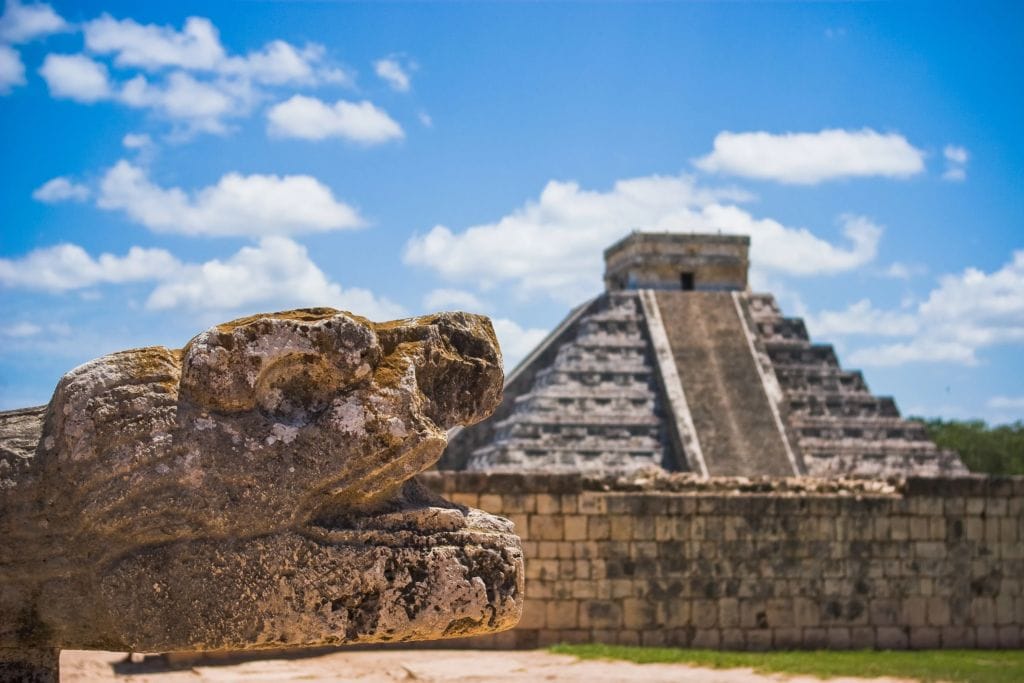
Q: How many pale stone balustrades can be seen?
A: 2